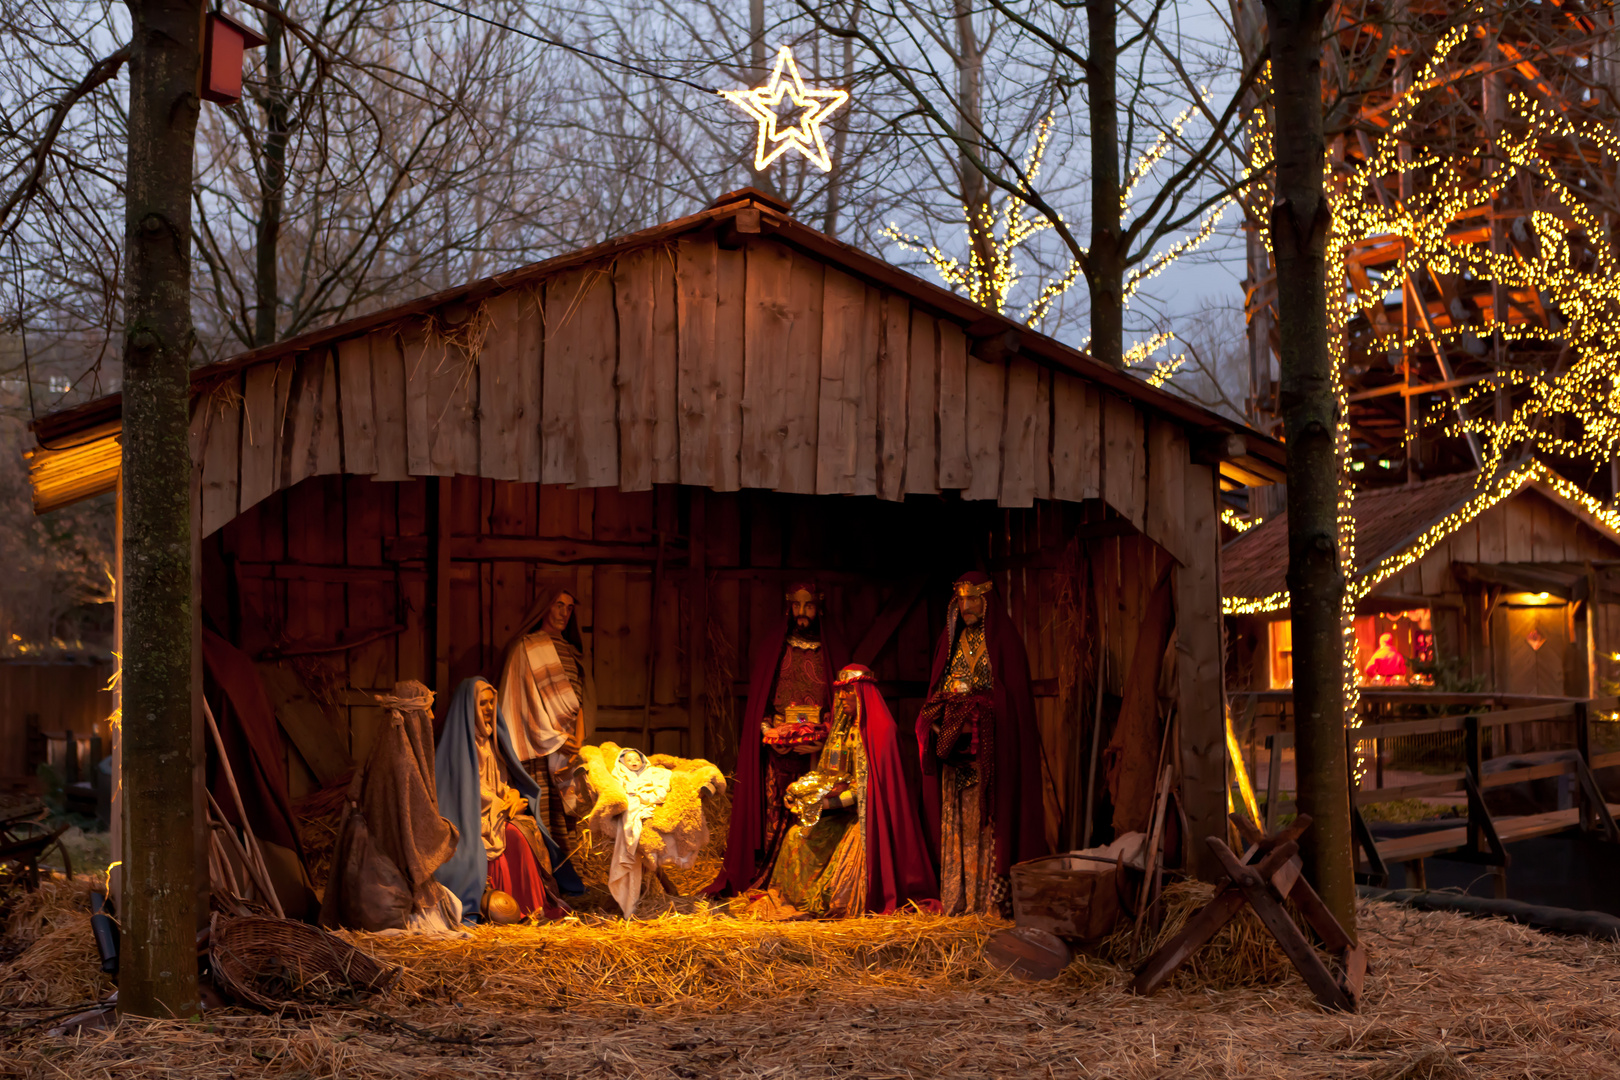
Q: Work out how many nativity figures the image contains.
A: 7